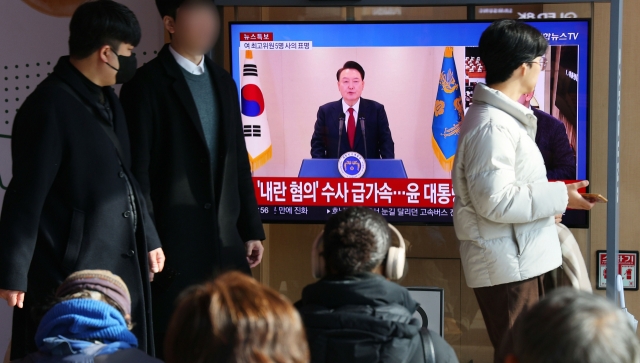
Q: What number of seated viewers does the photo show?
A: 4